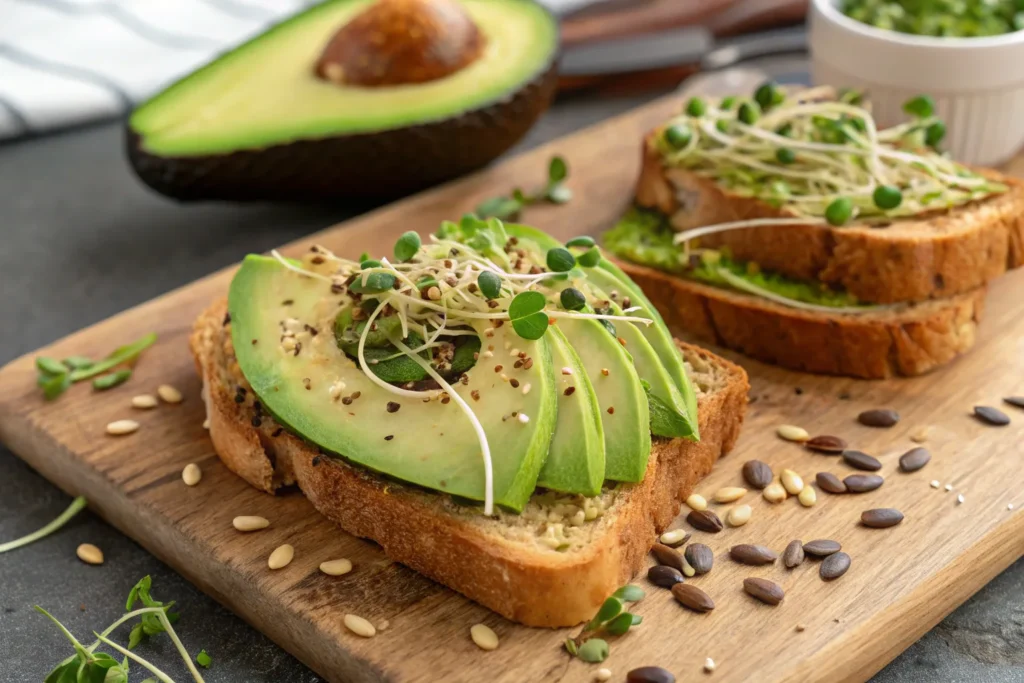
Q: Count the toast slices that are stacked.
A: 2